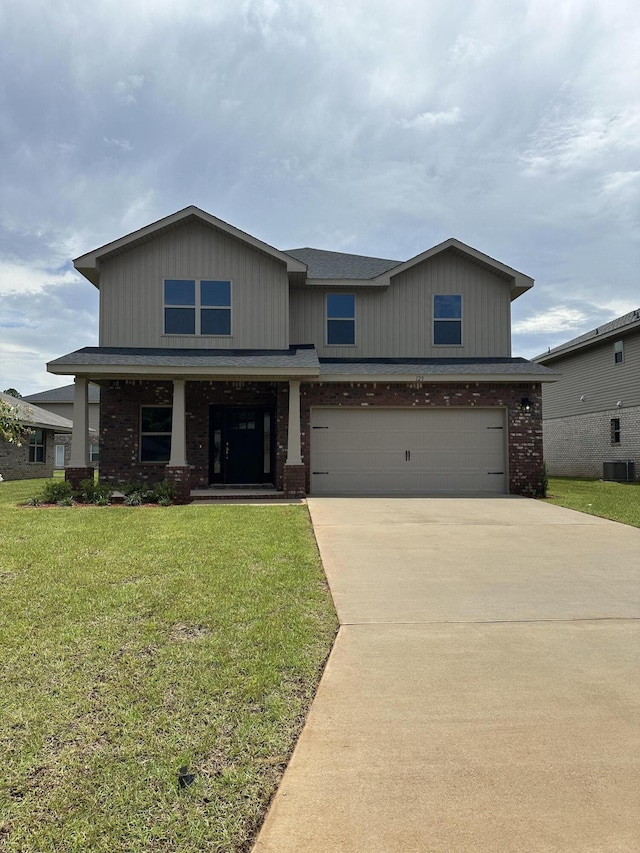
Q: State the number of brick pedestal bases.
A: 3